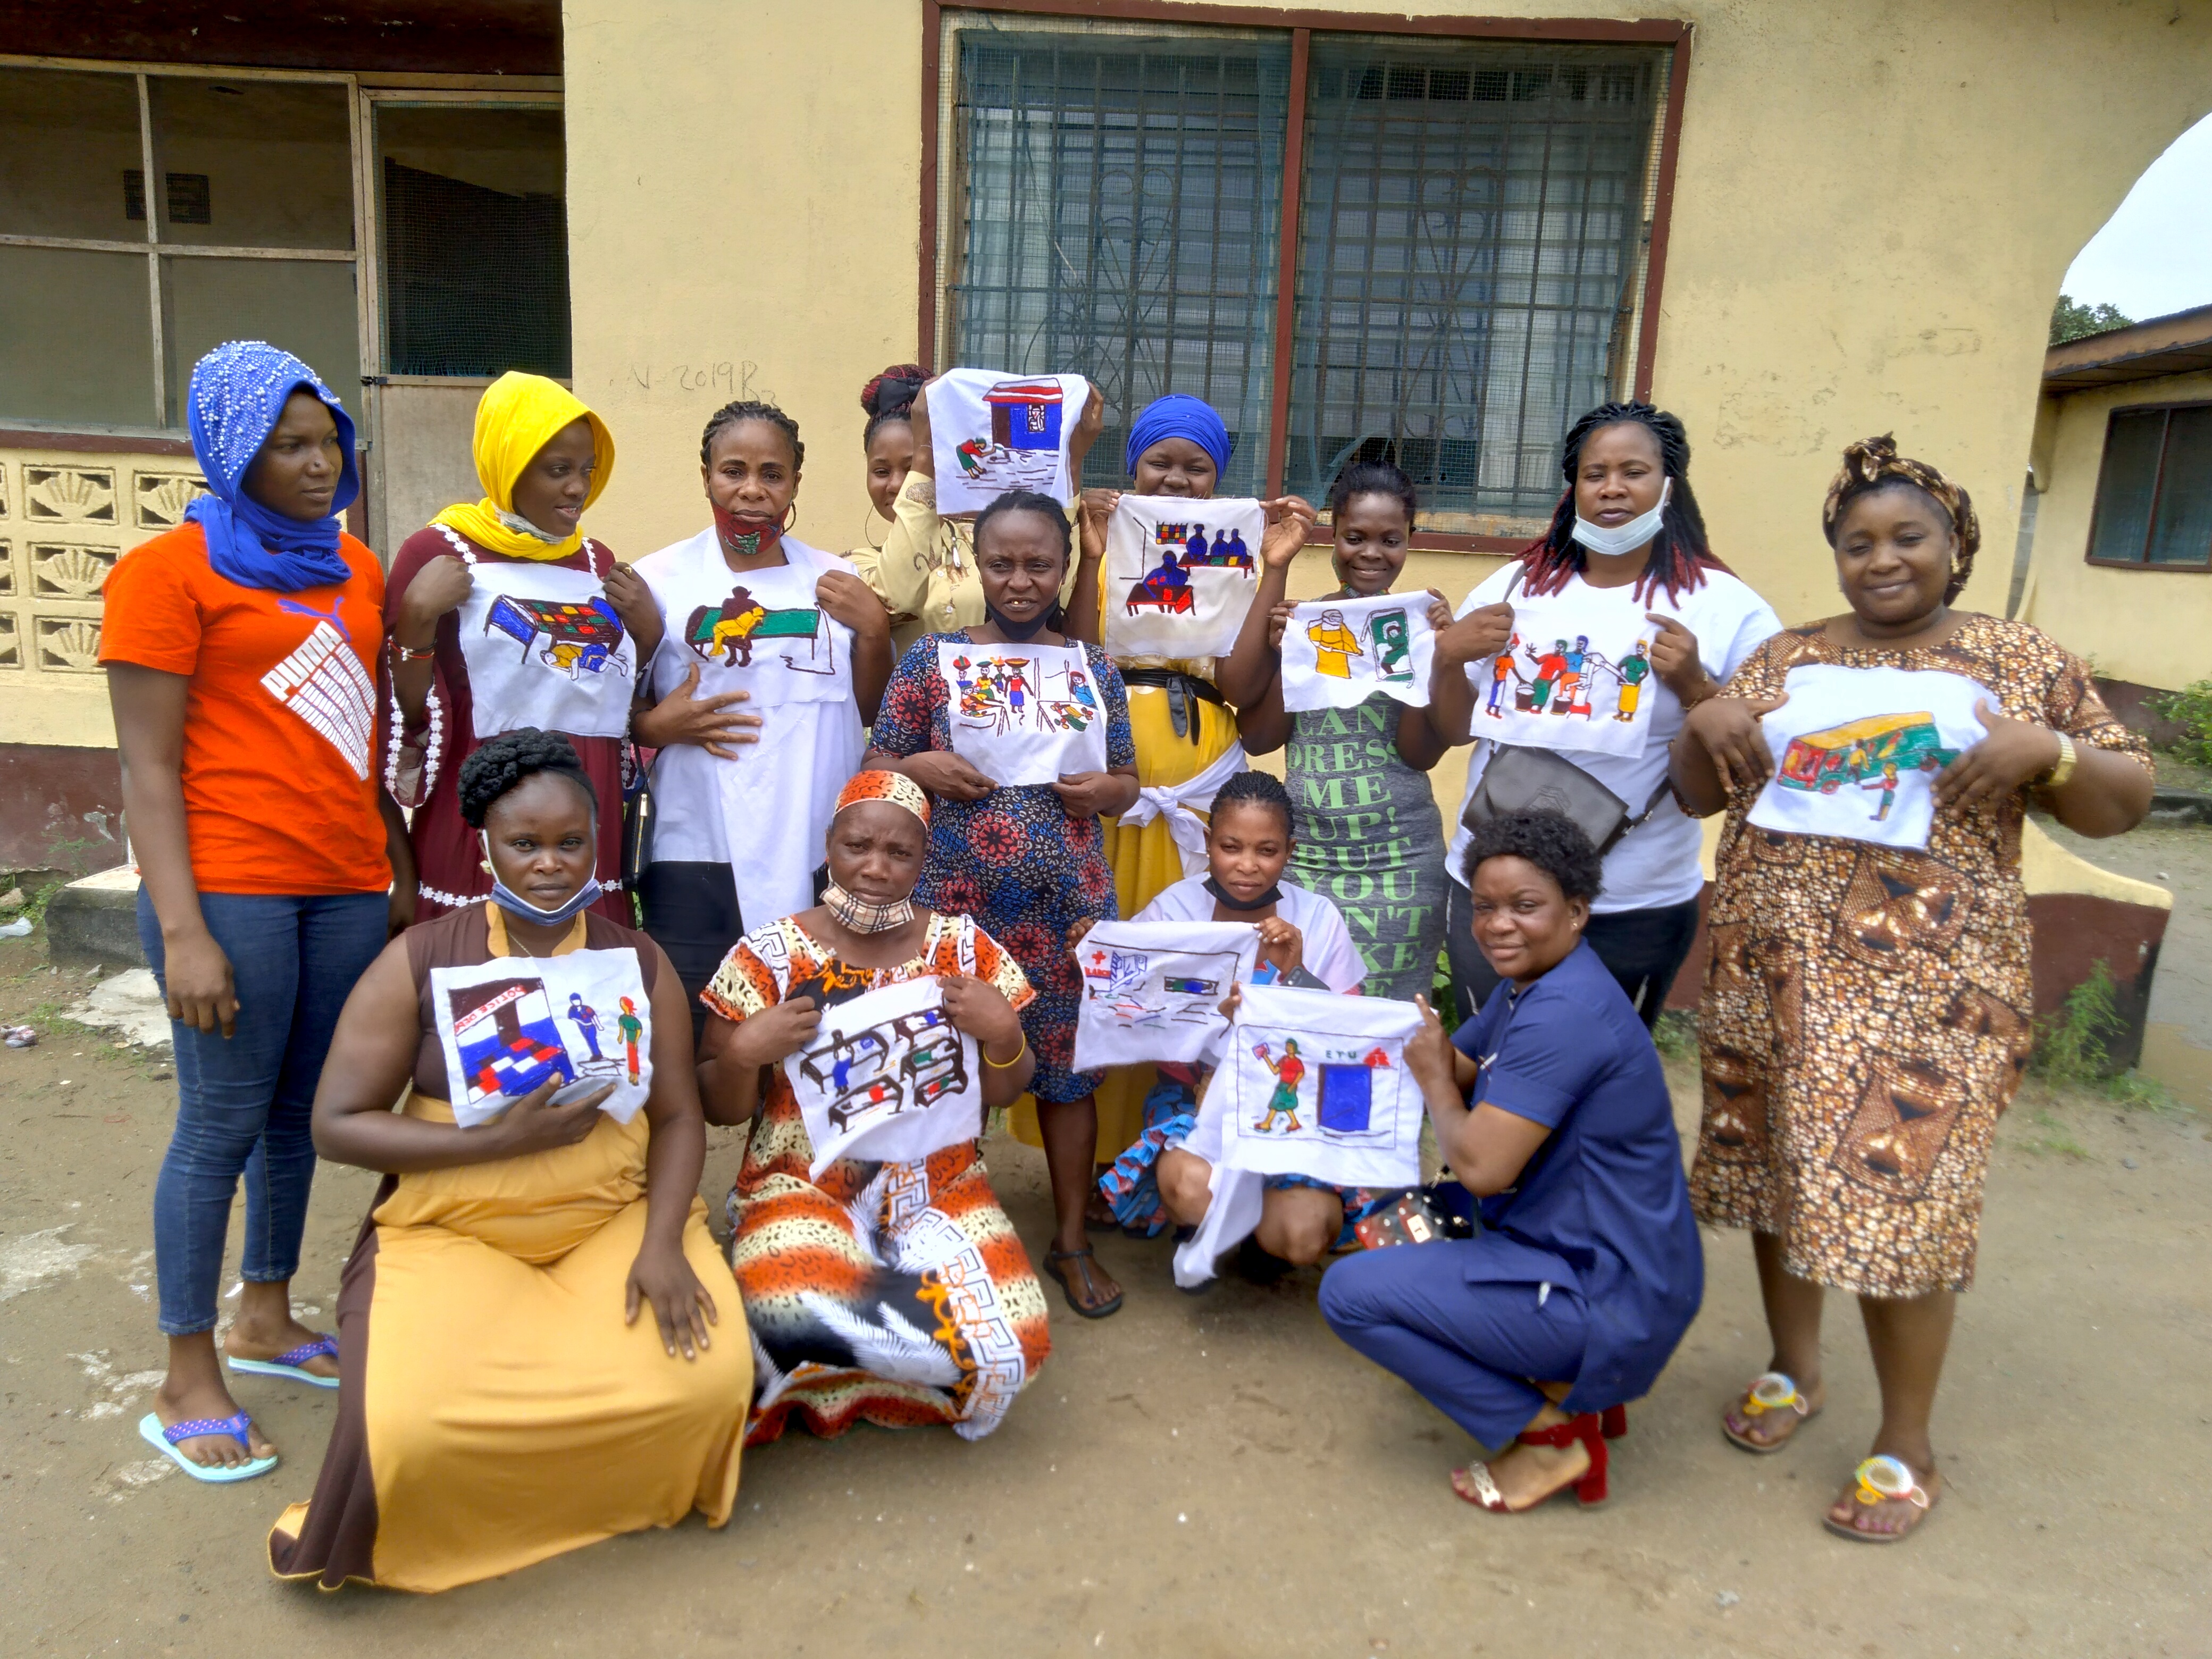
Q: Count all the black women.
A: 13